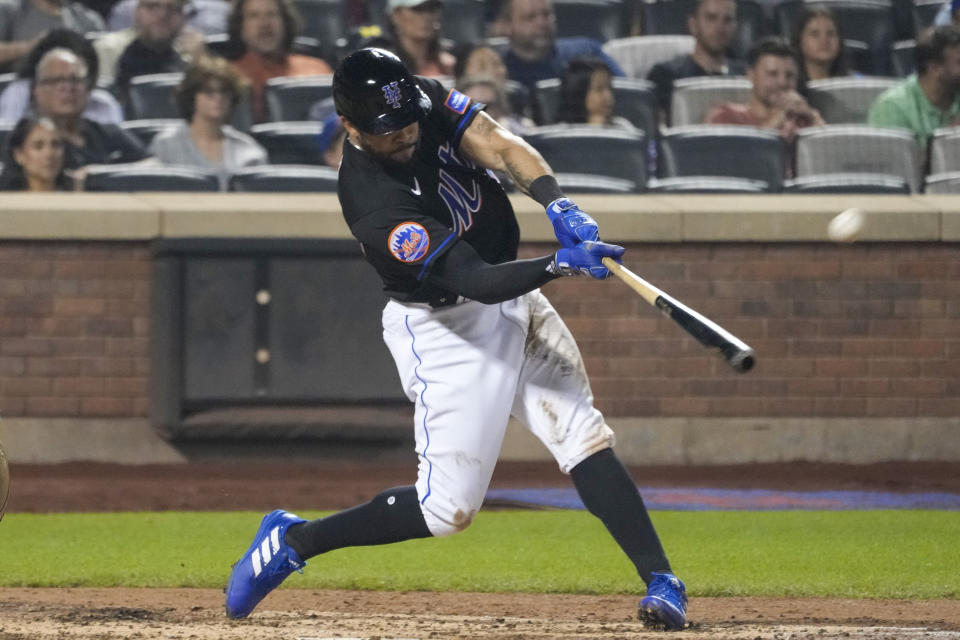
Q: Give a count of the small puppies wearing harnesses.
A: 0